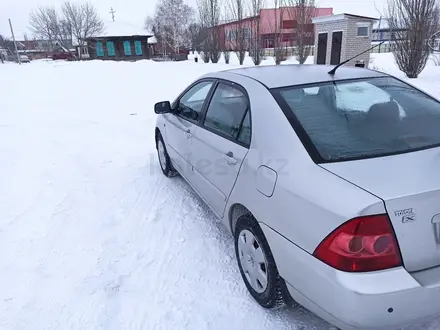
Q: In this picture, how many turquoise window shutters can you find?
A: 4